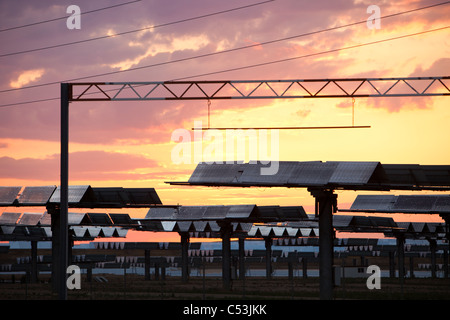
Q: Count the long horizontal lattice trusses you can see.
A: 1